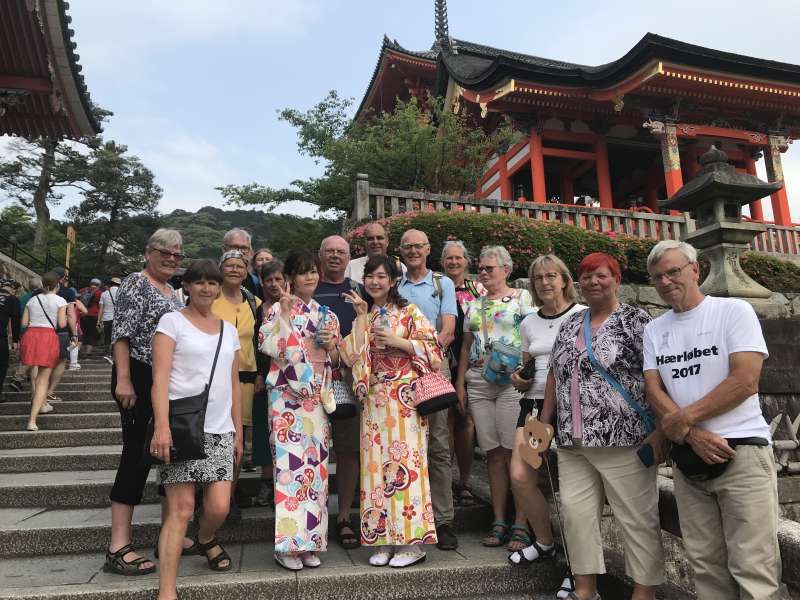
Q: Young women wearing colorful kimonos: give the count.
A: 2